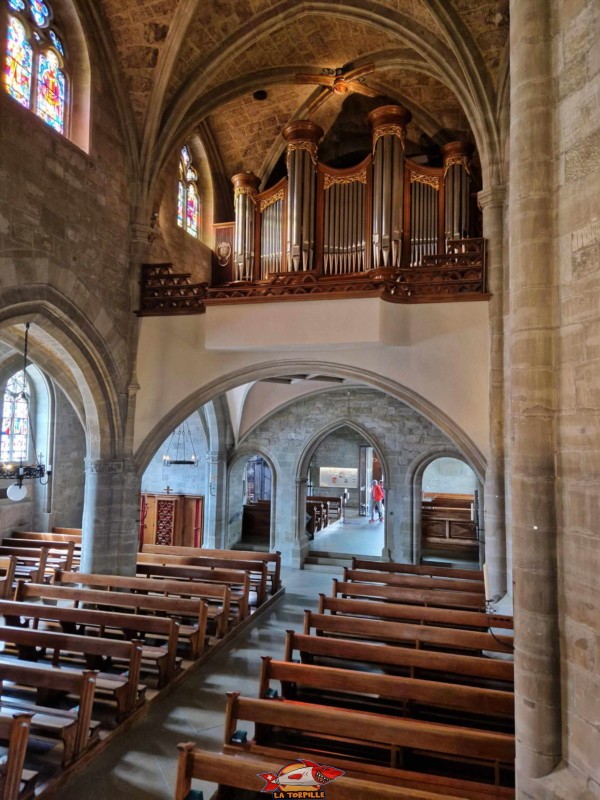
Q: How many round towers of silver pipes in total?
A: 4